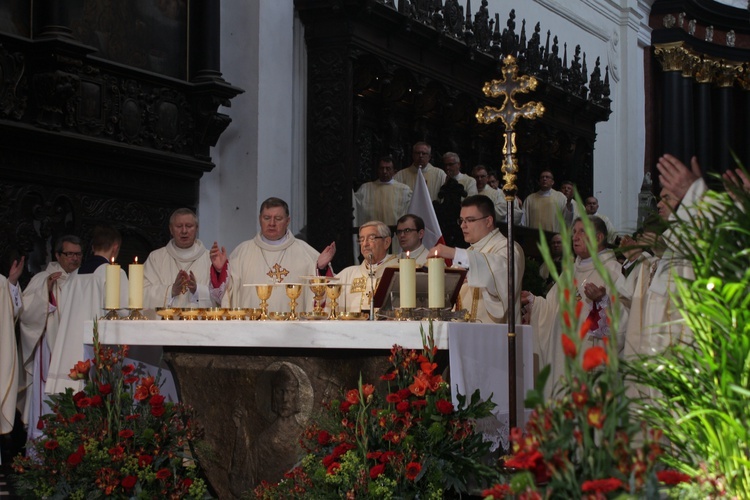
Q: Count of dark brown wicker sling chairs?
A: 0